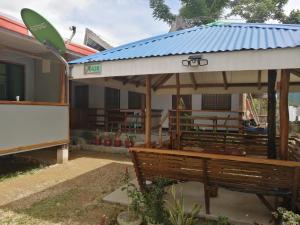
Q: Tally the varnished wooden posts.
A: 3